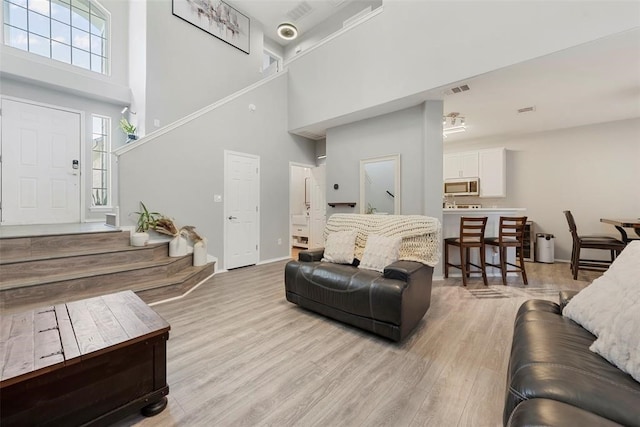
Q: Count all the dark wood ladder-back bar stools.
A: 2